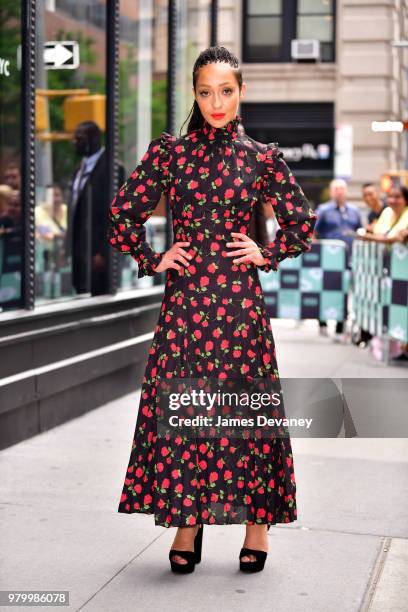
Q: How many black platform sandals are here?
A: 2